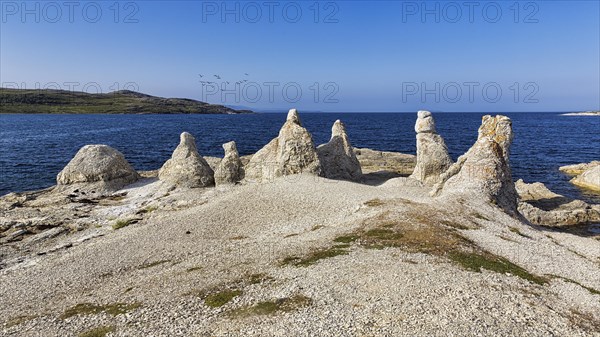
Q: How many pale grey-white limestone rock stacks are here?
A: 7